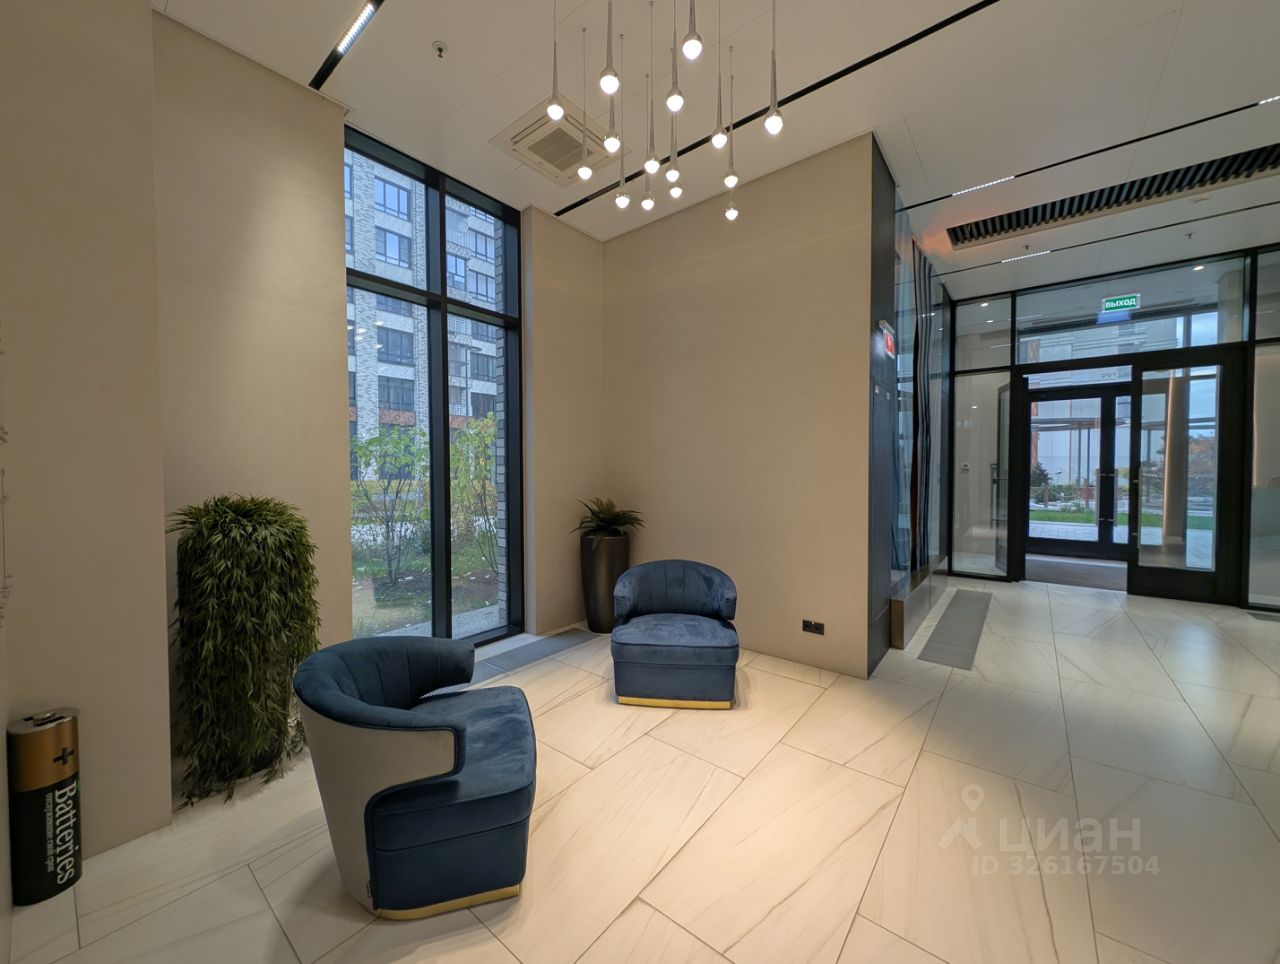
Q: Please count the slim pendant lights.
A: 15